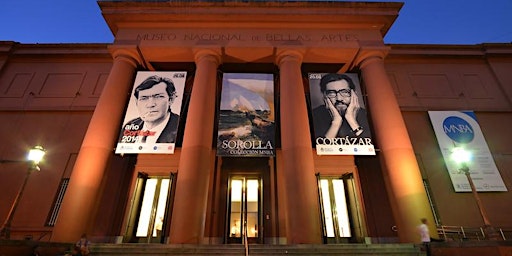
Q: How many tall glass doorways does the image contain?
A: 3